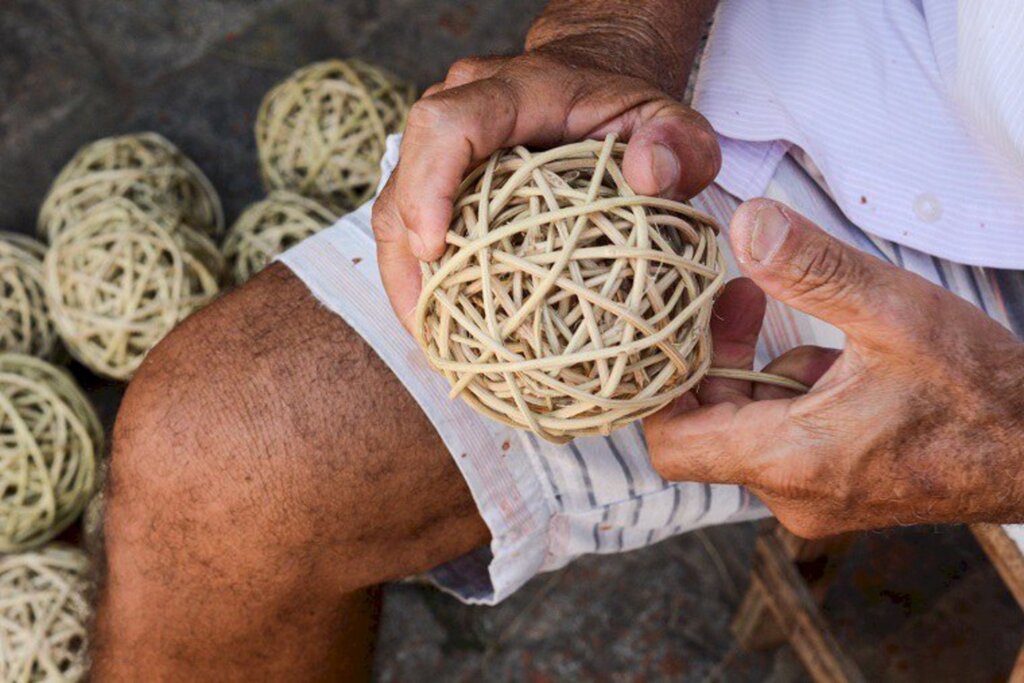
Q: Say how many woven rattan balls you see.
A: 8